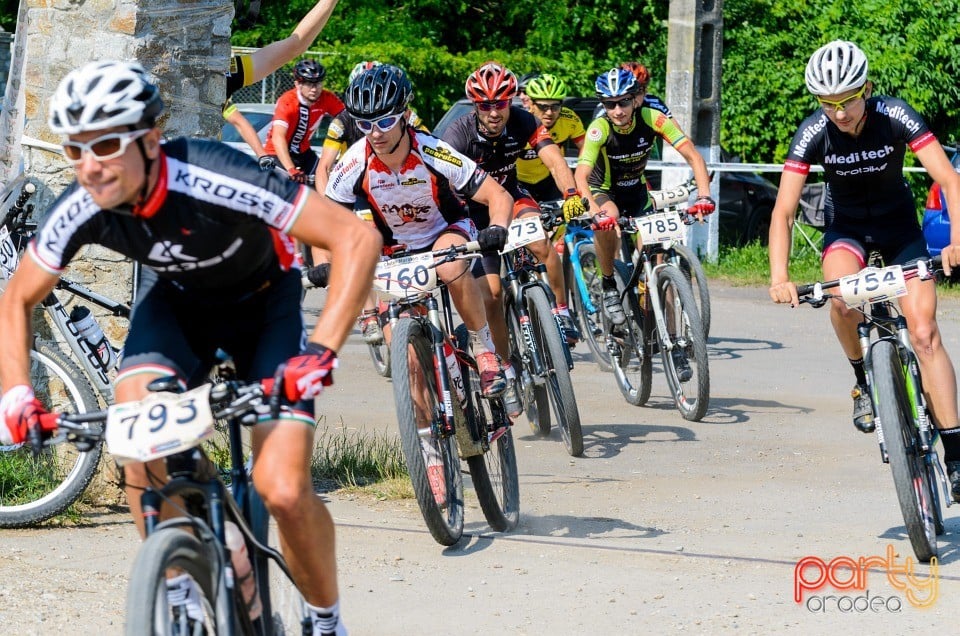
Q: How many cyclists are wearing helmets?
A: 10